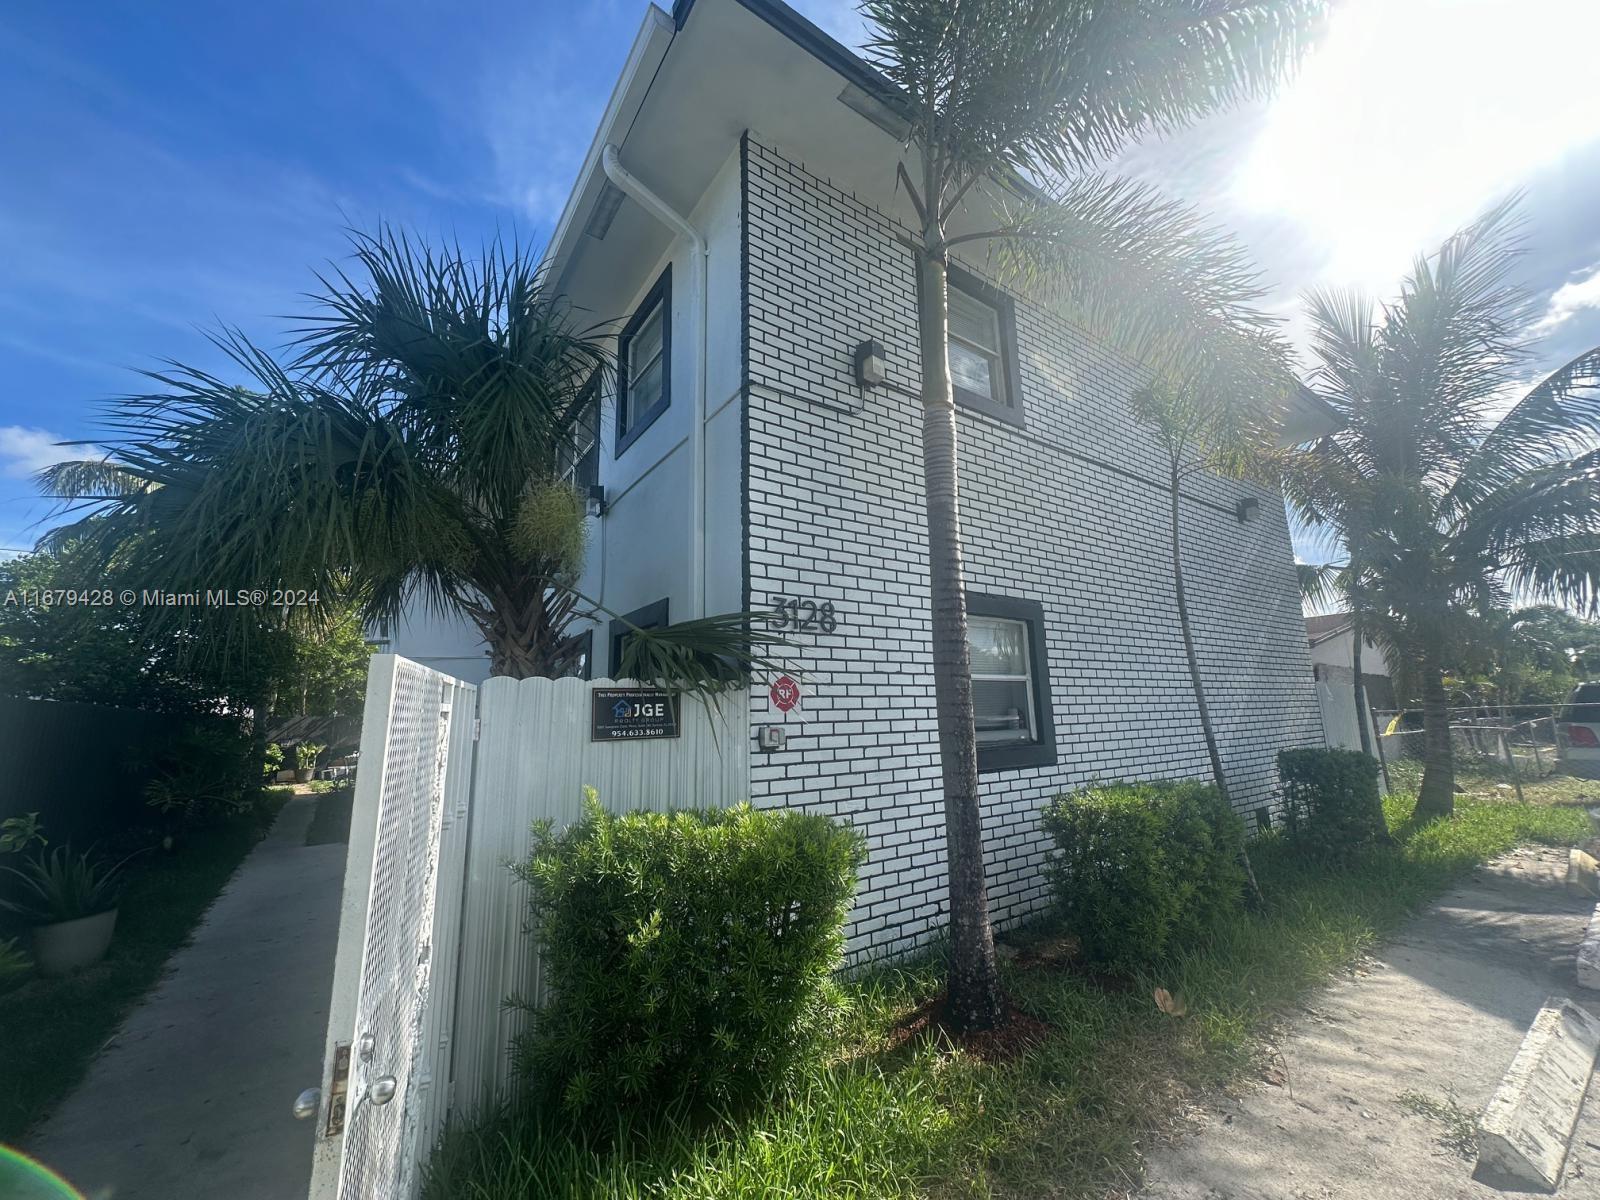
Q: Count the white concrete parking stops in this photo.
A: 3